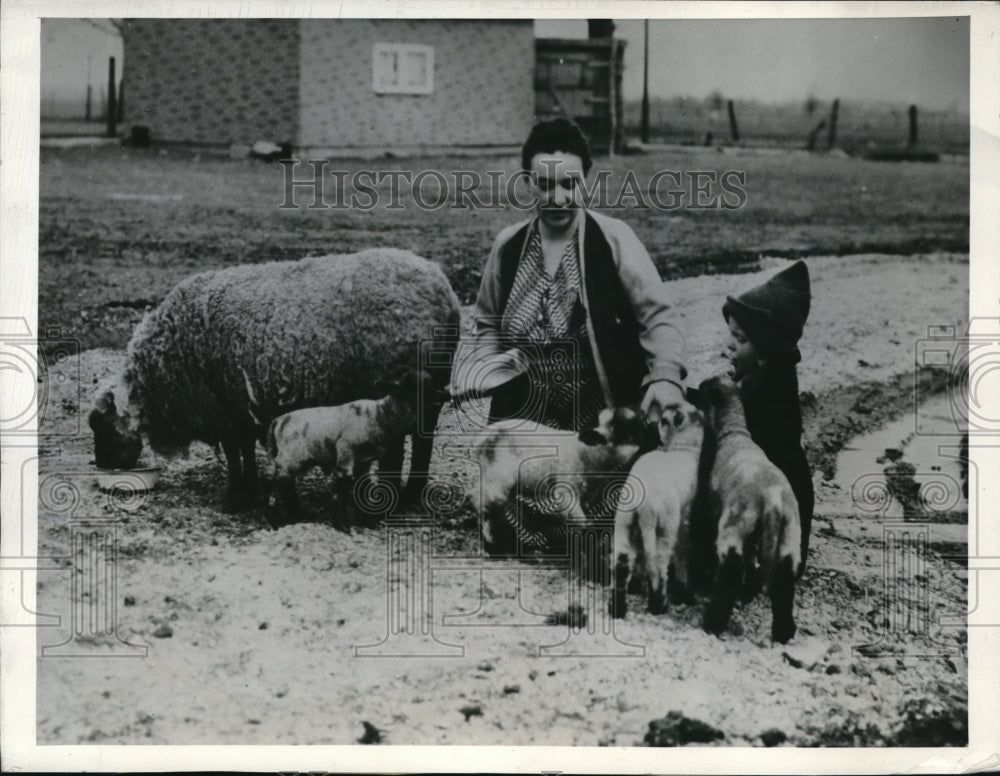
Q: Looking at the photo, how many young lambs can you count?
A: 4